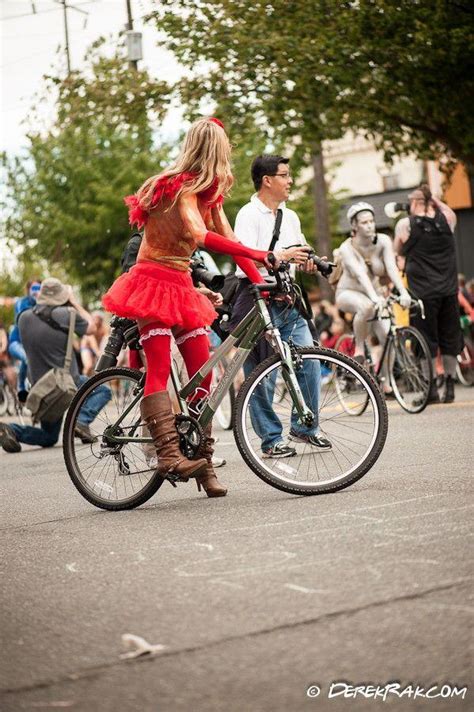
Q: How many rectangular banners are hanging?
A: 0